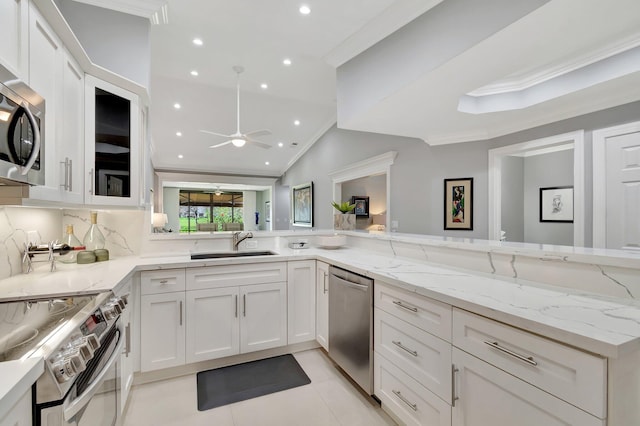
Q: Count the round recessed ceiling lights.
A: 11